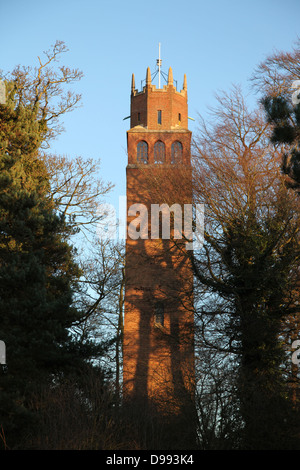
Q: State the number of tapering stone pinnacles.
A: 4